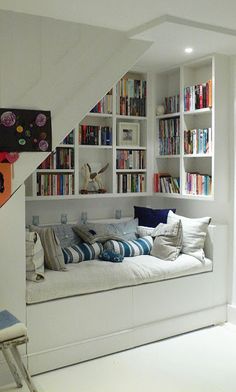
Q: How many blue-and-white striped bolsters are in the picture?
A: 2